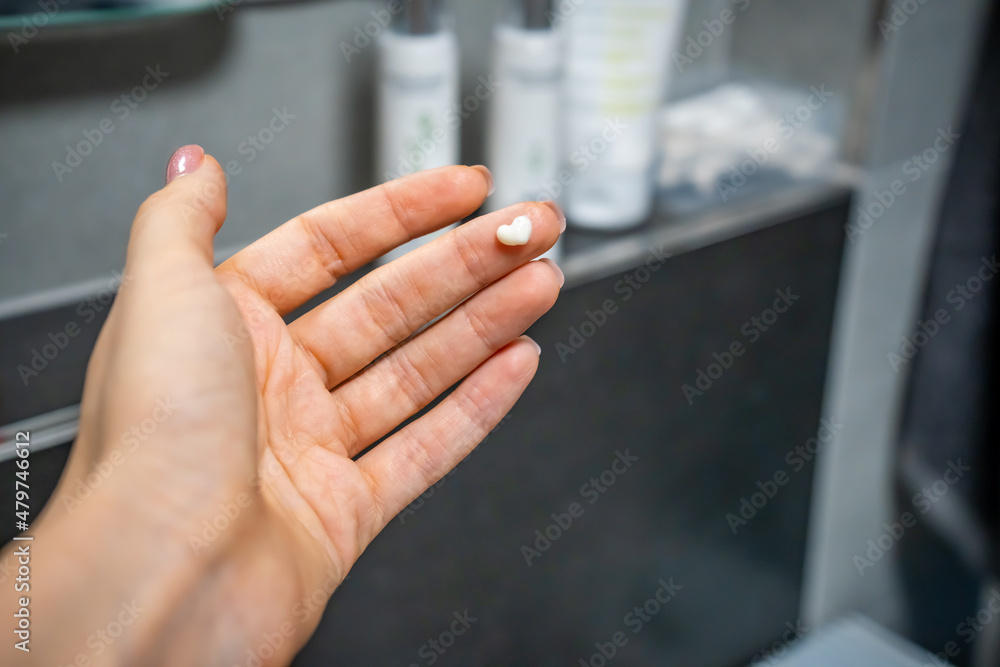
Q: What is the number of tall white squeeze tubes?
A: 1